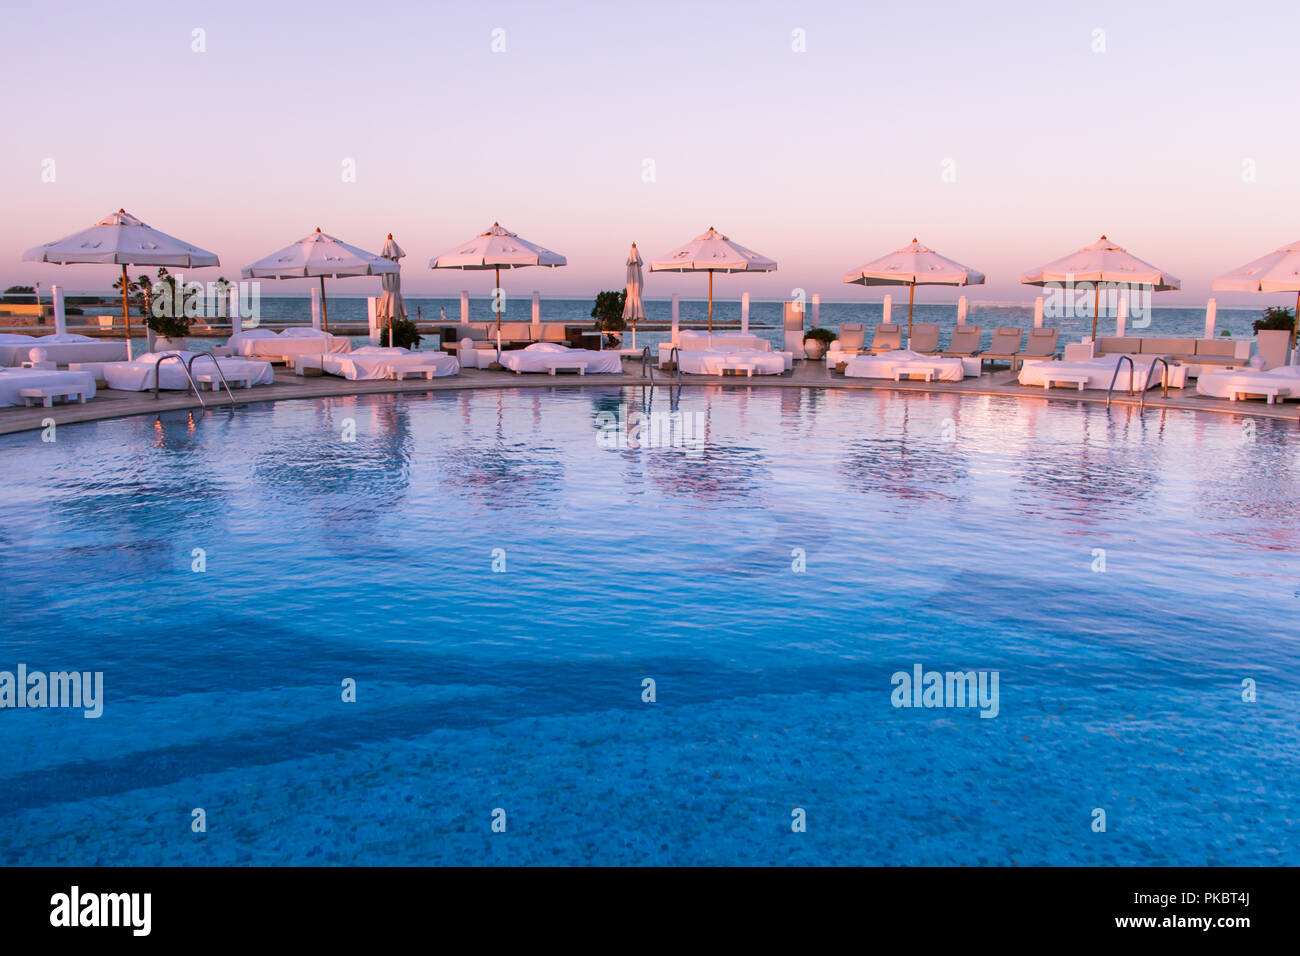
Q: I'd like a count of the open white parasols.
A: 7